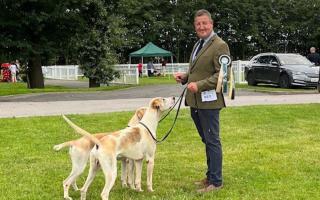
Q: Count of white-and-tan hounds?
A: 2